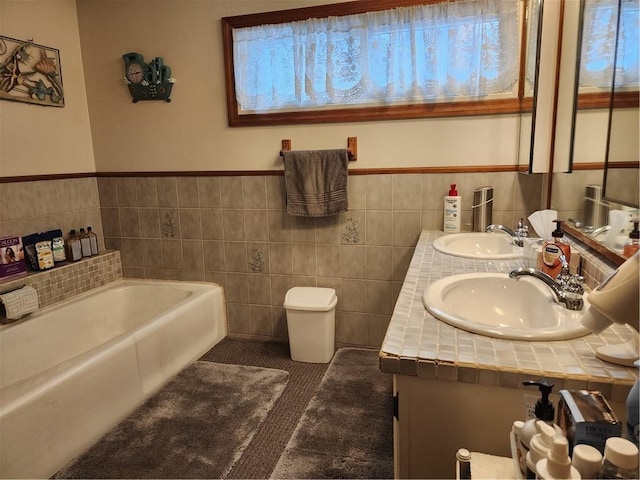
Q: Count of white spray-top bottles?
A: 2